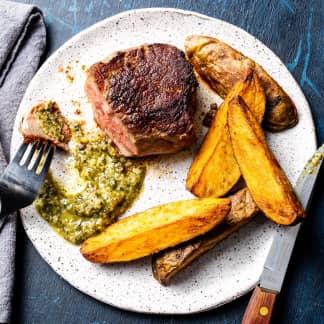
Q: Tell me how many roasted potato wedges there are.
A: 5